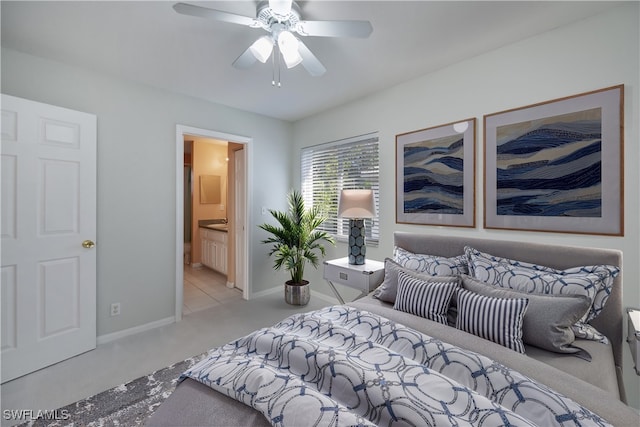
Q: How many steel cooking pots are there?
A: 0